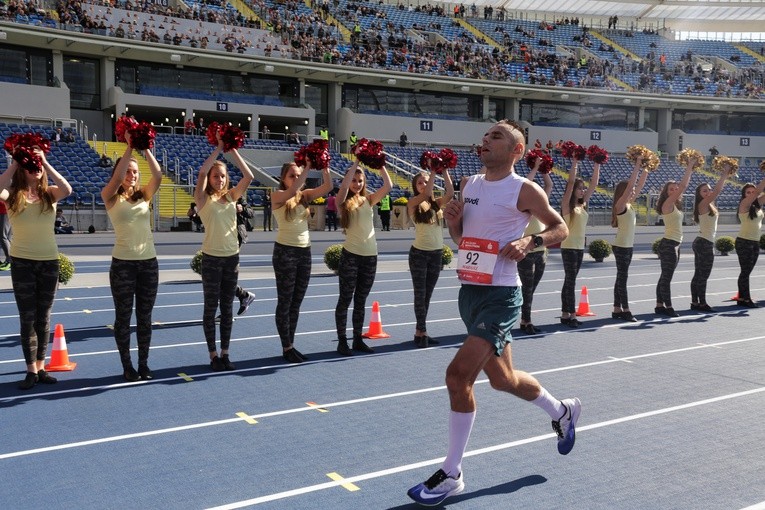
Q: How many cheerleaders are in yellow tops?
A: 12